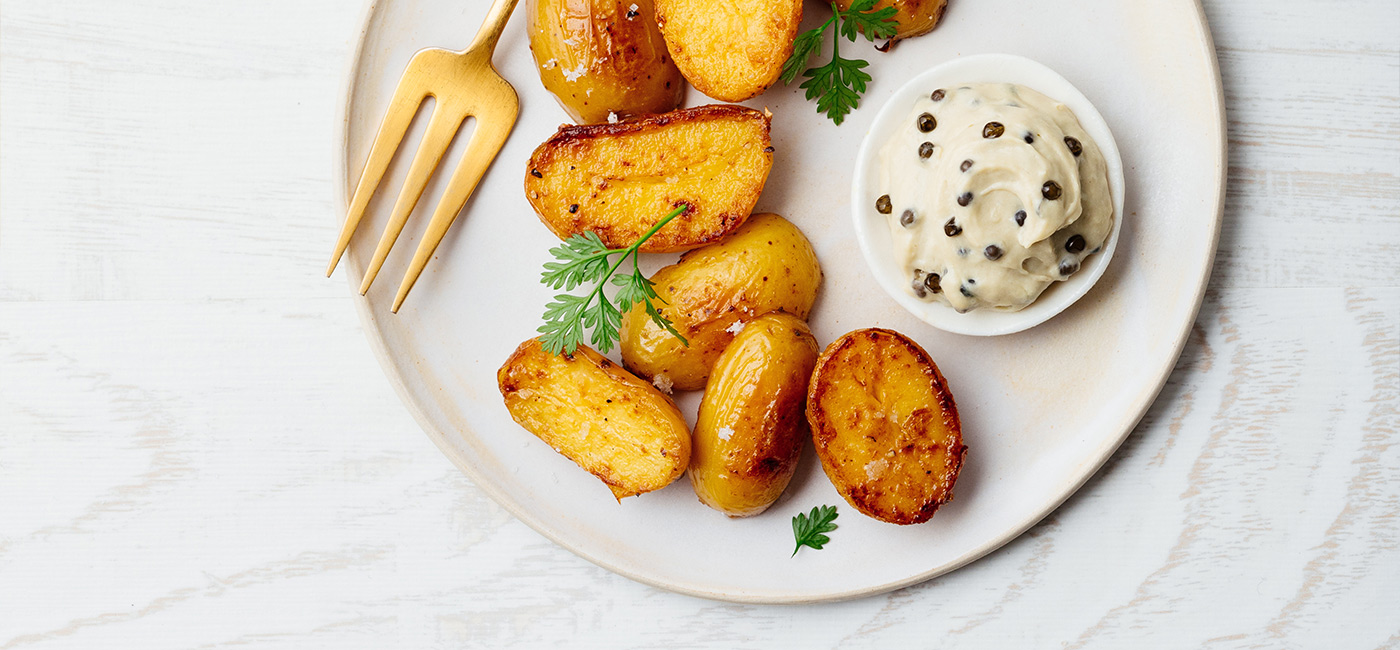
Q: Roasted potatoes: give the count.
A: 8